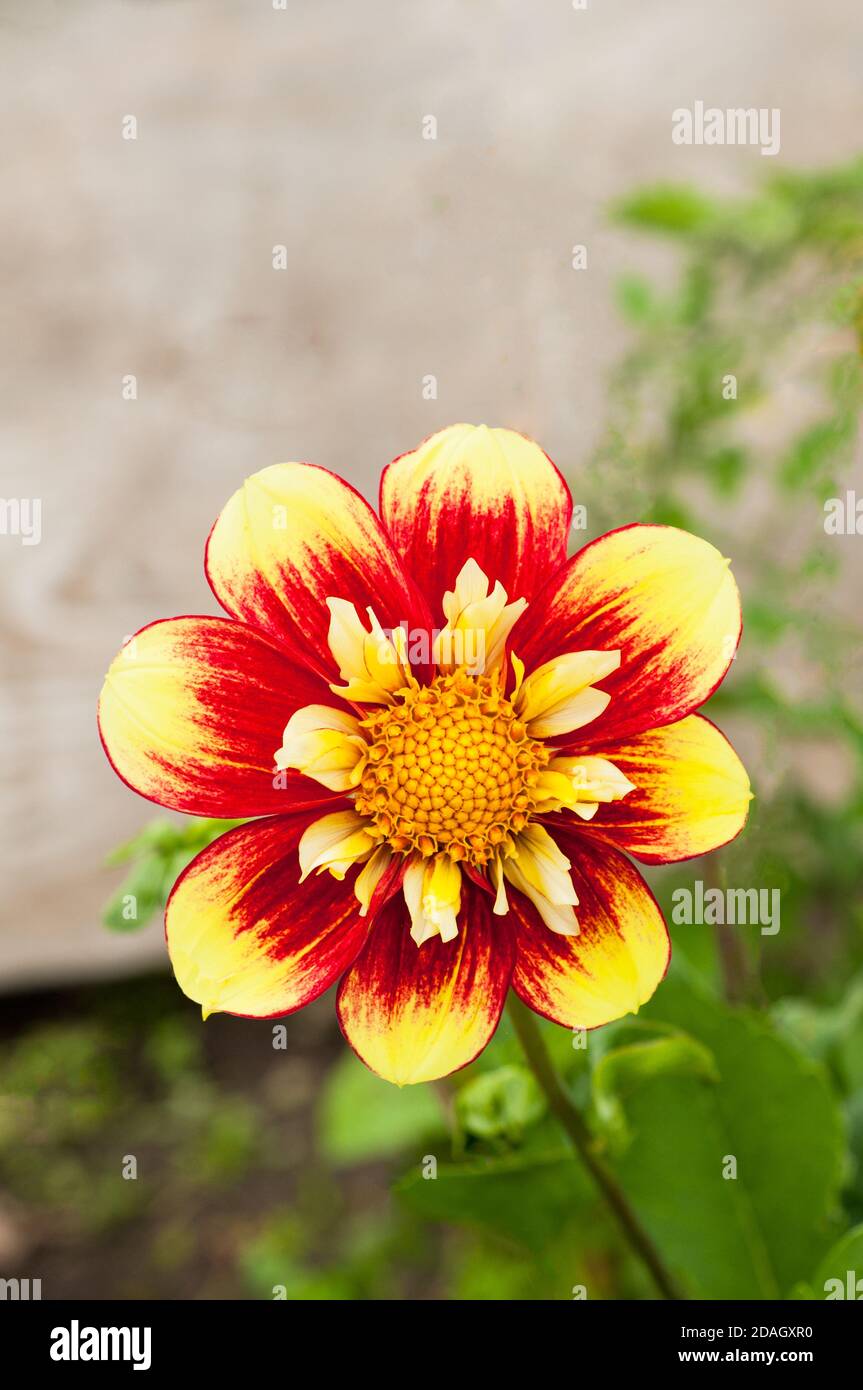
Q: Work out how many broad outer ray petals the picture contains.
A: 8